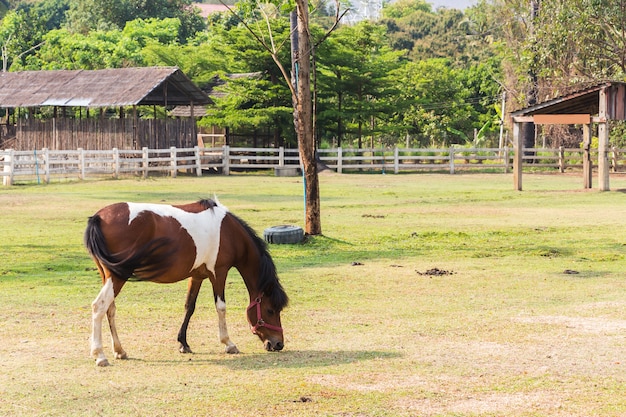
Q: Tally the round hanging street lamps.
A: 0